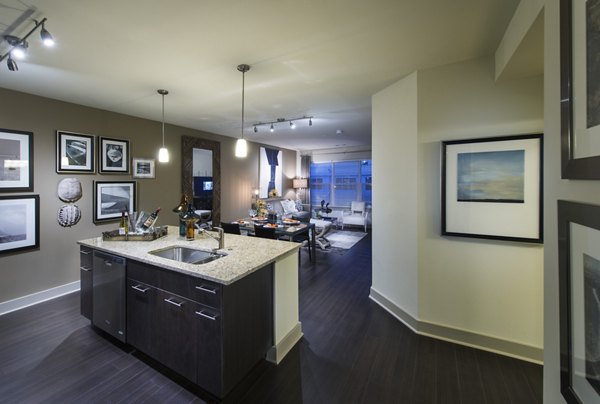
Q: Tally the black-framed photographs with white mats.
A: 8